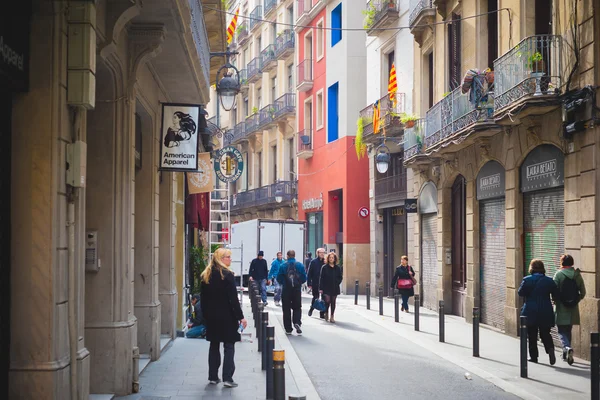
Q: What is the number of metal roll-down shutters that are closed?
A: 3